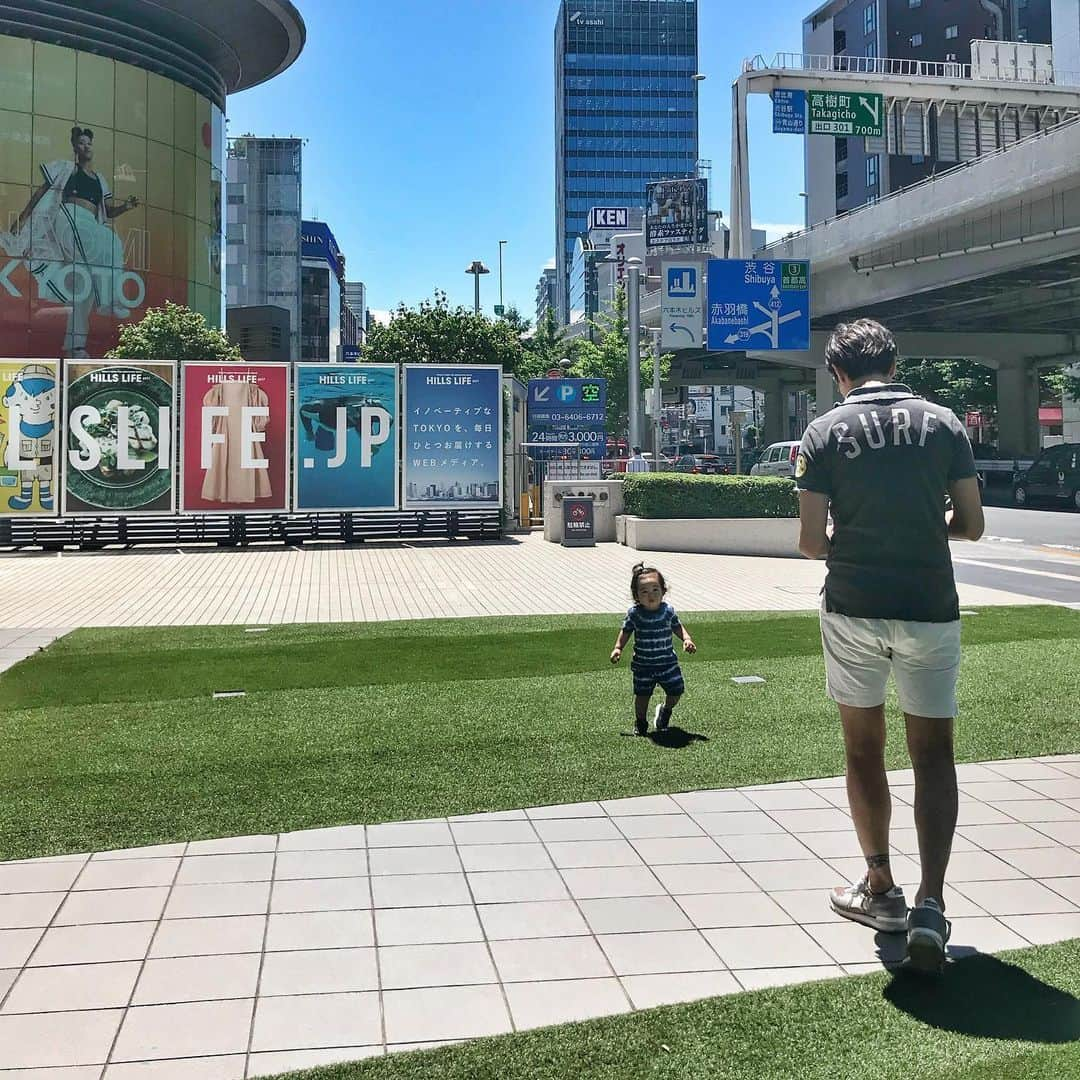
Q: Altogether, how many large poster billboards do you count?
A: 5